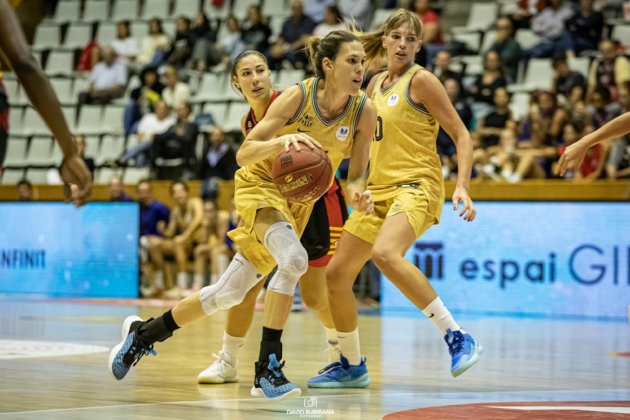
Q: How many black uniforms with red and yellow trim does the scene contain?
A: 1